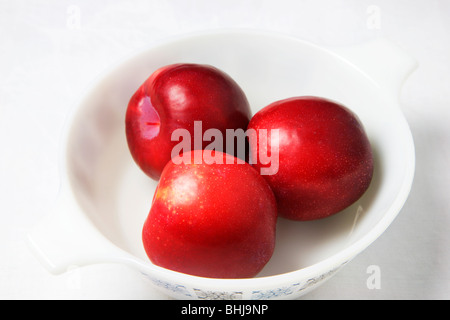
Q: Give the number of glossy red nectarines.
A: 3